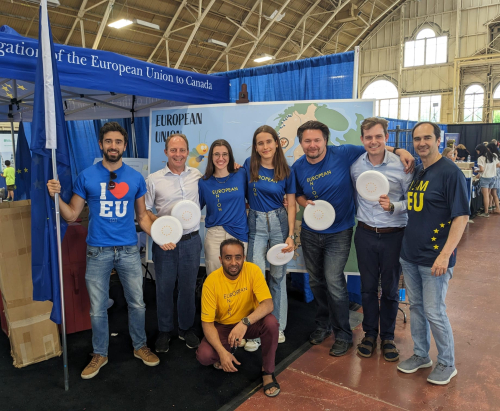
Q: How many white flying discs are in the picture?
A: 5